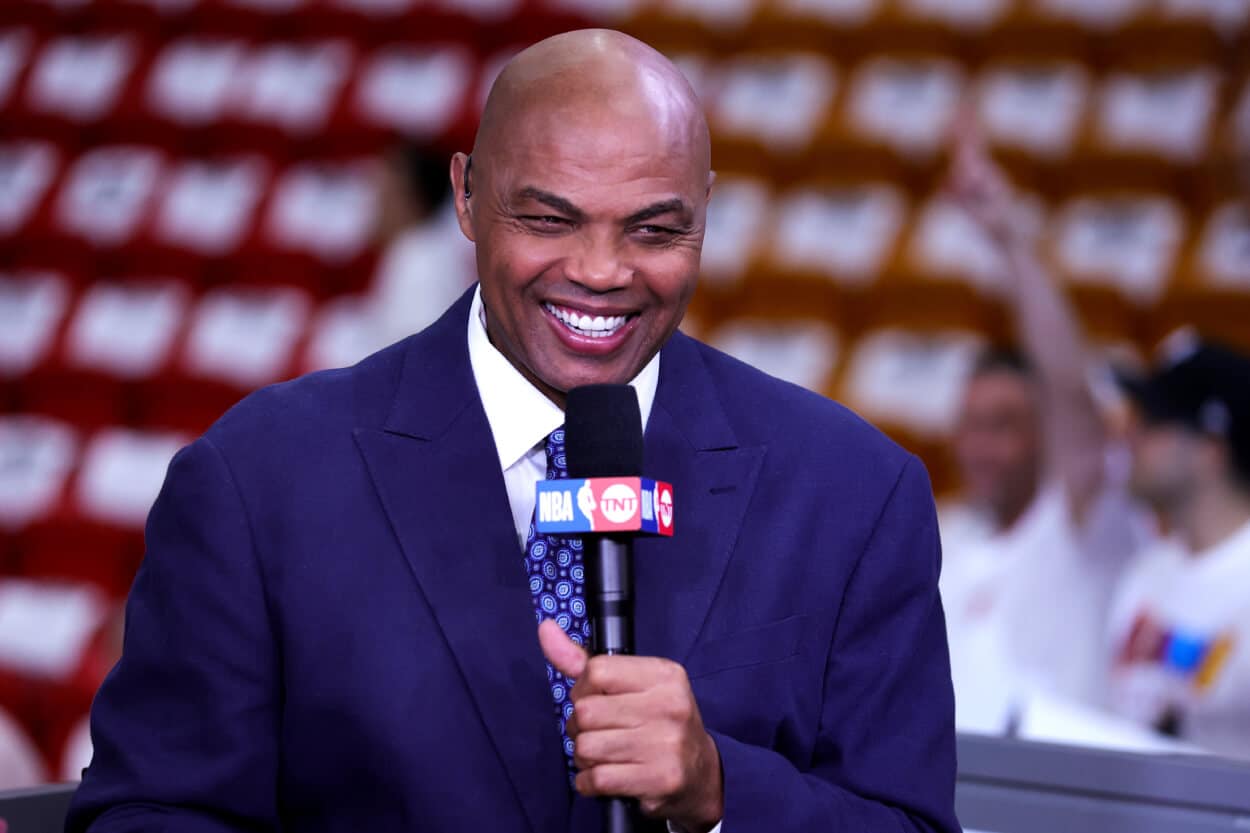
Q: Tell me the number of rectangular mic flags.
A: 1